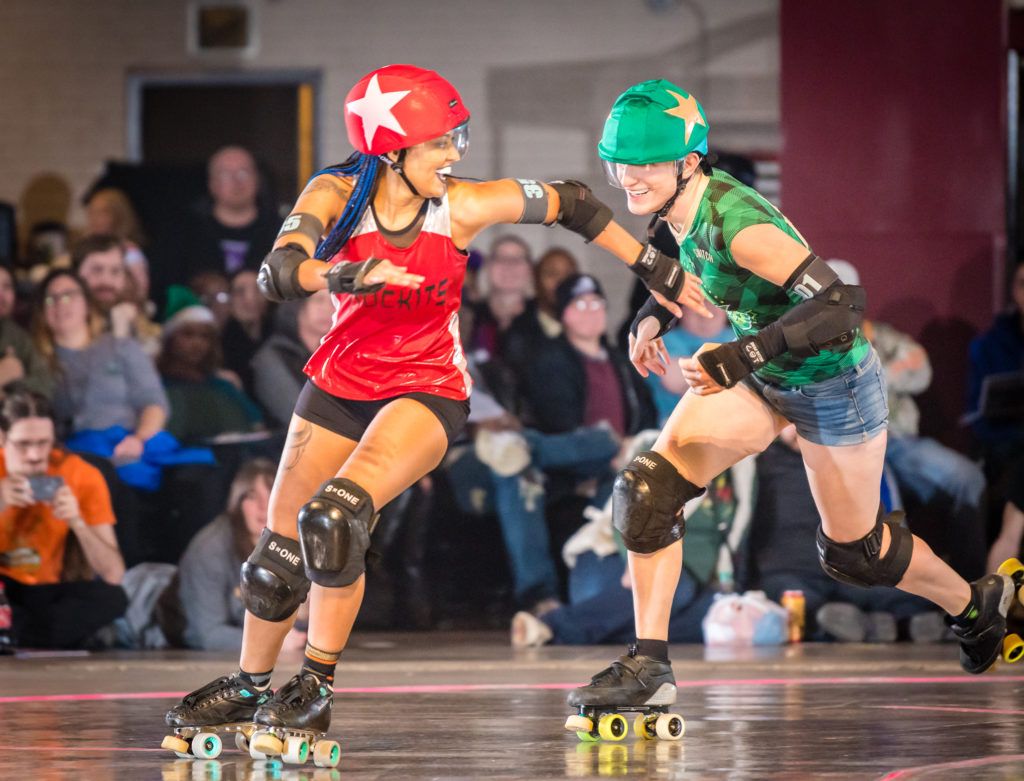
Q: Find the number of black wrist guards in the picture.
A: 4